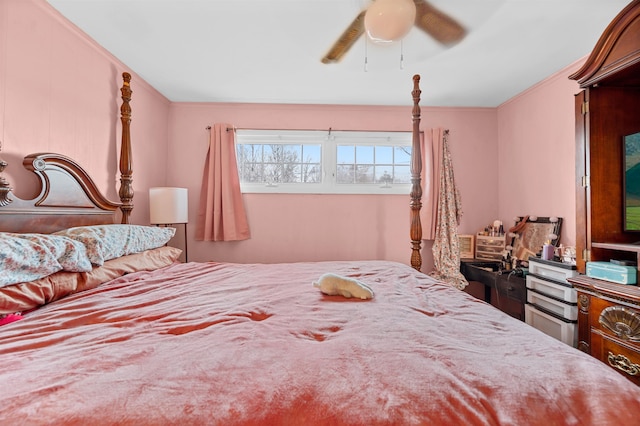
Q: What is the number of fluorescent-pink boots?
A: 0